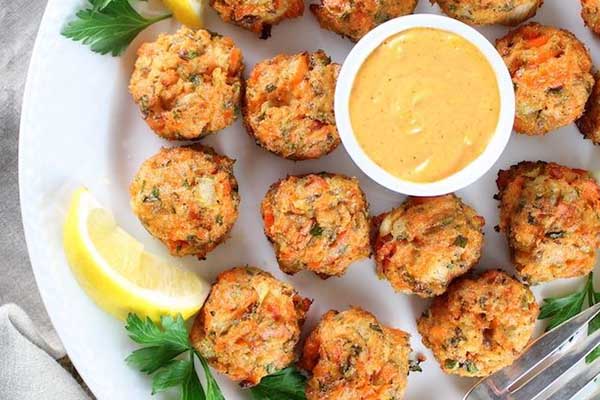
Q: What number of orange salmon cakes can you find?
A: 15